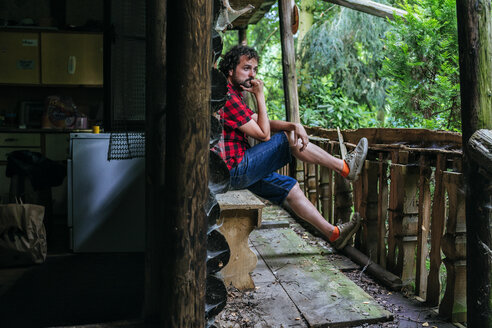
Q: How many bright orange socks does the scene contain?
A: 2